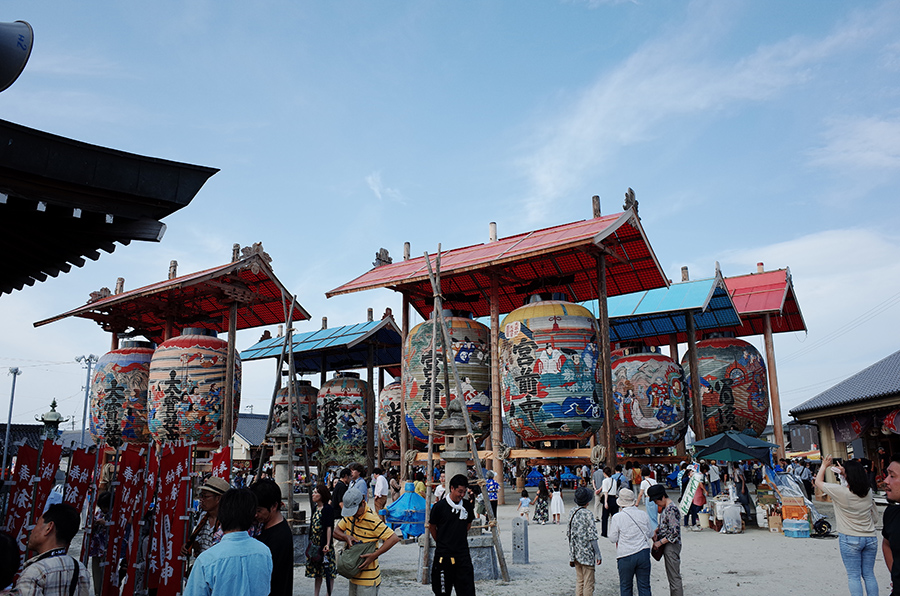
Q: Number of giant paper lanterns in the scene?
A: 9